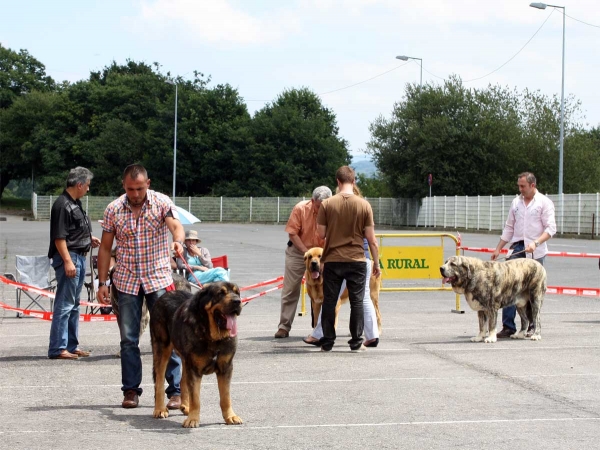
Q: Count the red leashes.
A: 1